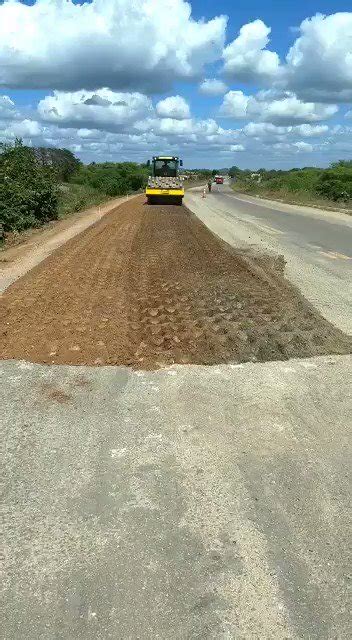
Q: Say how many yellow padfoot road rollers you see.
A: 1